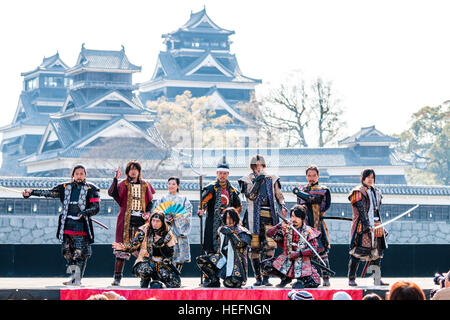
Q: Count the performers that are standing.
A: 7